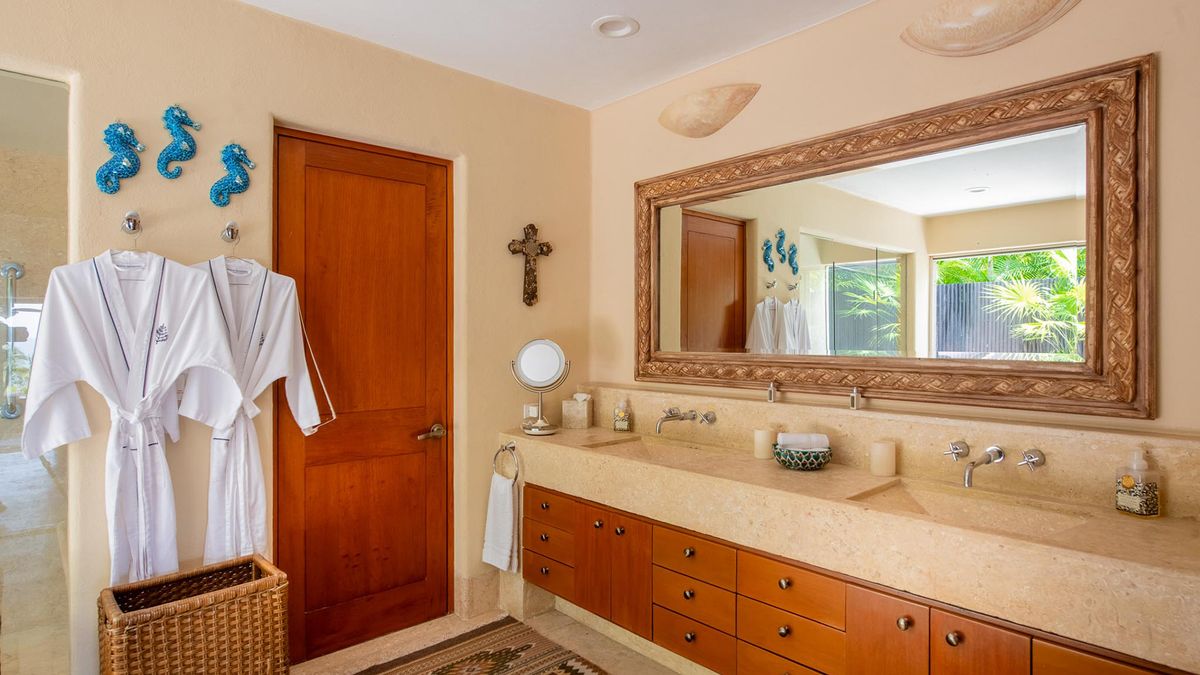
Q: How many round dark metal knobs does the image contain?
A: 12